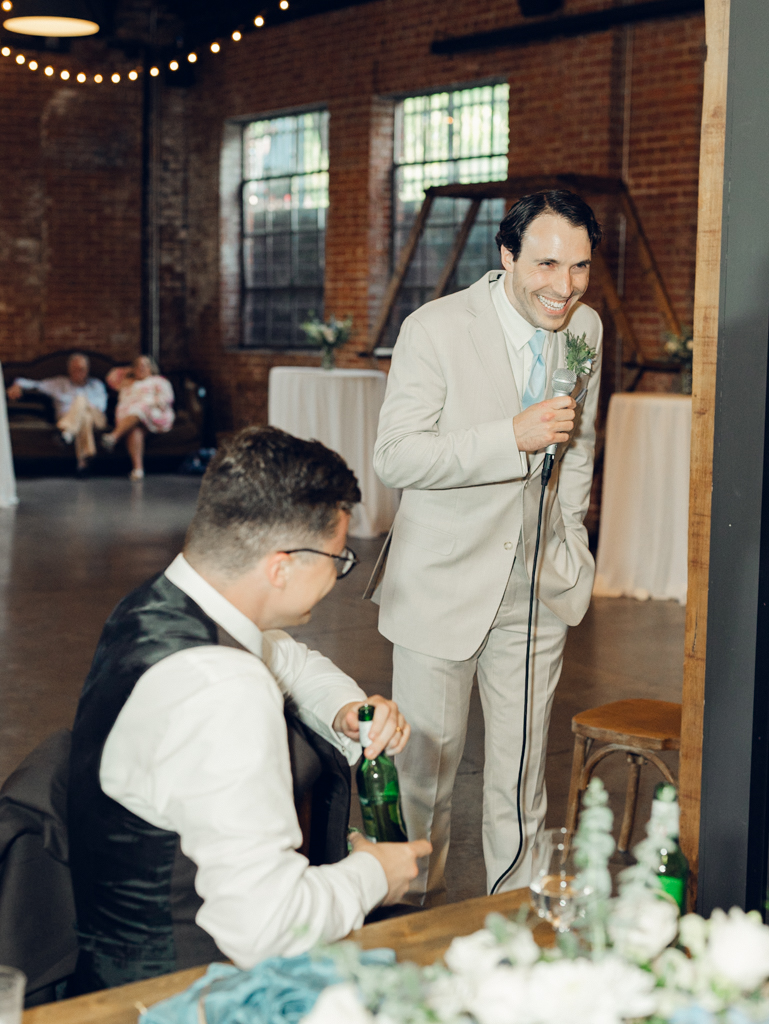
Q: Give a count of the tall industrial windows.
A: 2